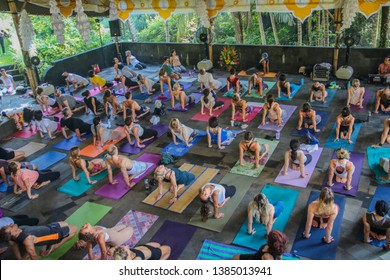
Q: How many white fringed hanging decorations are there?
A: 6